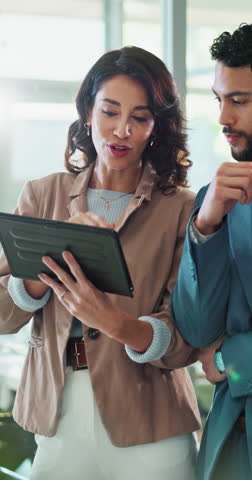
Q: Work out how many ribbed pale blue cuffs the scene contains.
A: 2